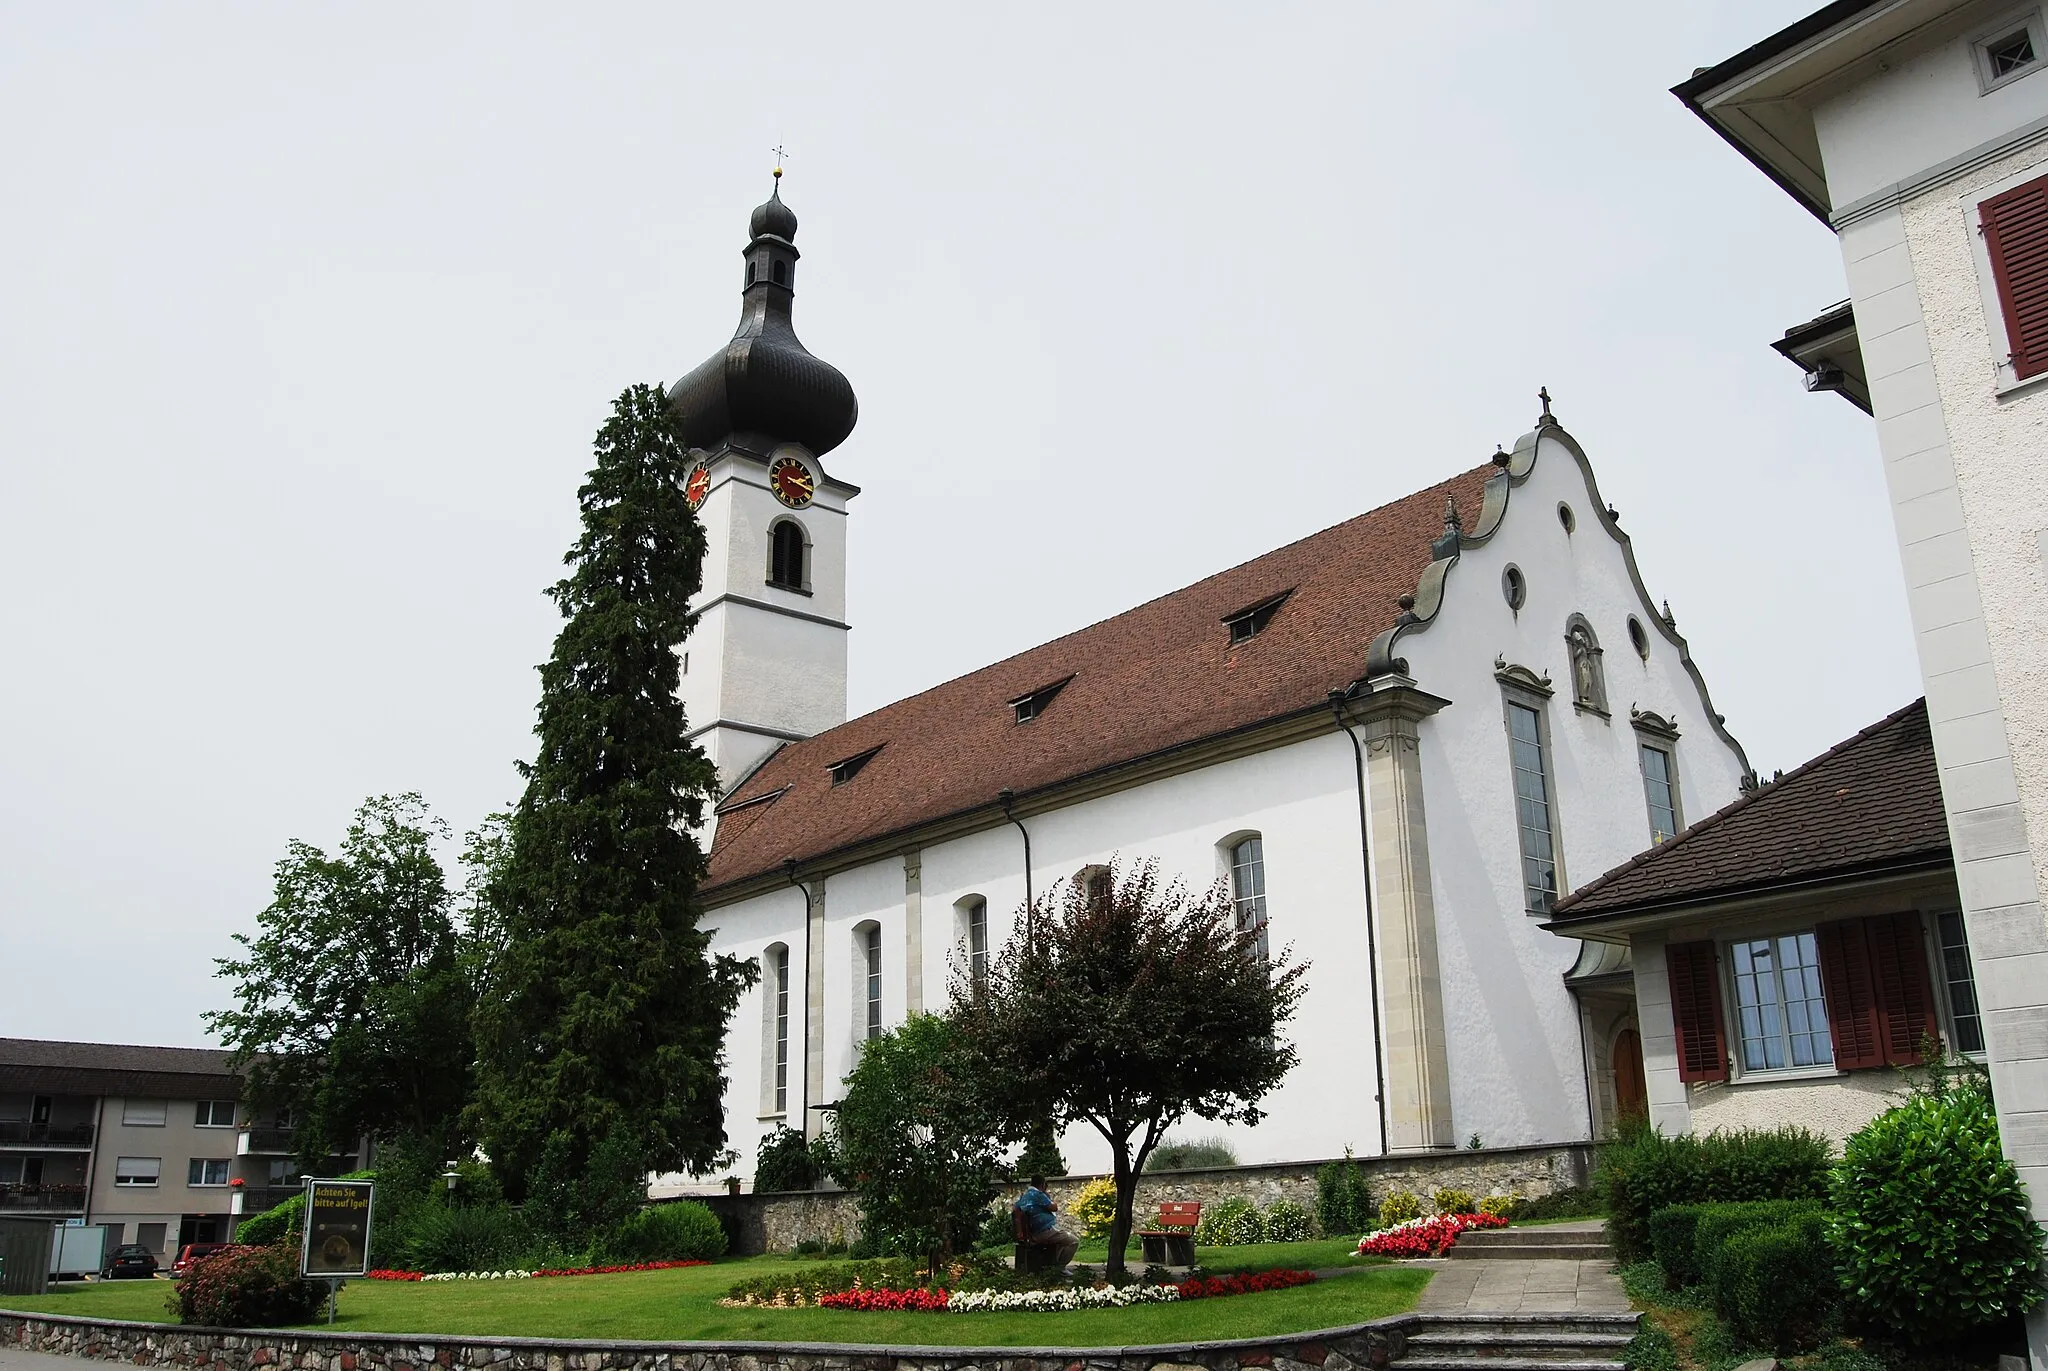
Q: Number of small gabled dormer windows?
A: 3